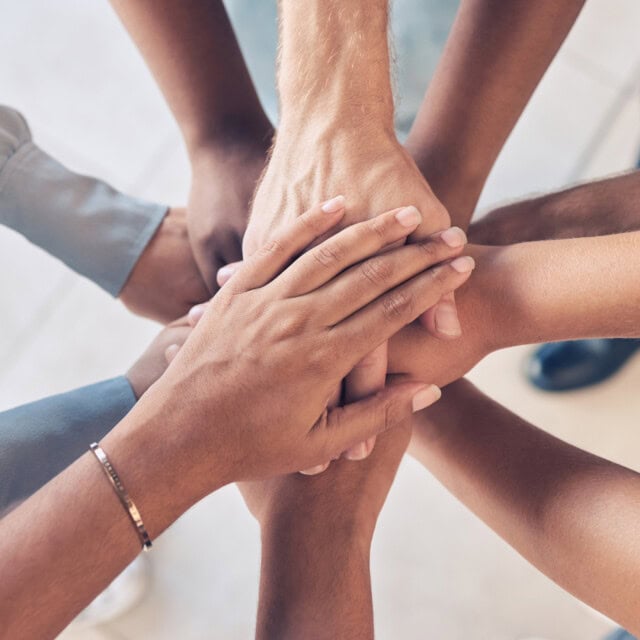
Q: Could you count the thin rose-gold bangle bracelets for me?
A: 1